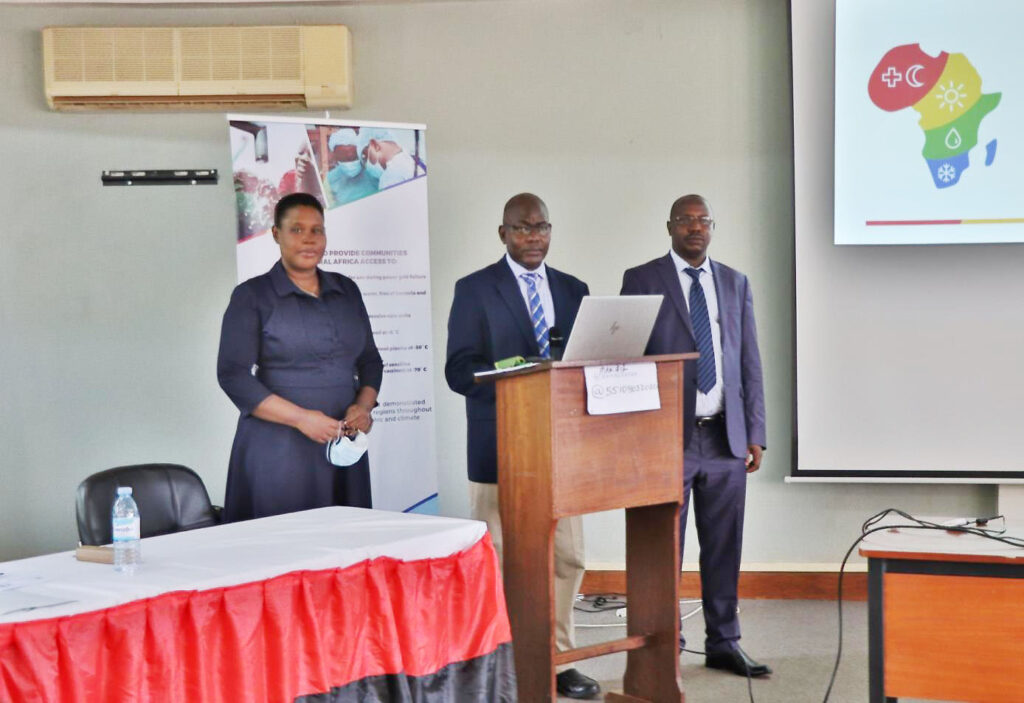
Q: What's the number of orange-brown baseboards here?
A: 1